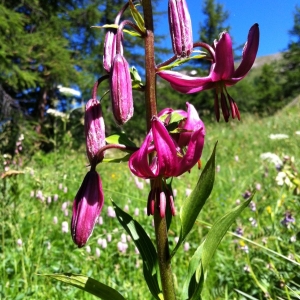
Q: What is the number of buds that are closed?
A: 5